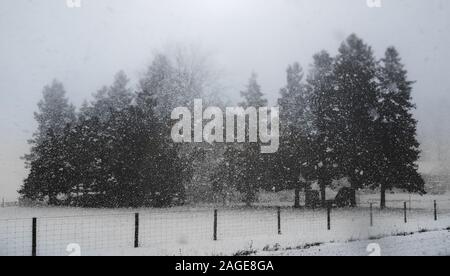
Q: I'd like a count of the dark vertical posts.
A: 8